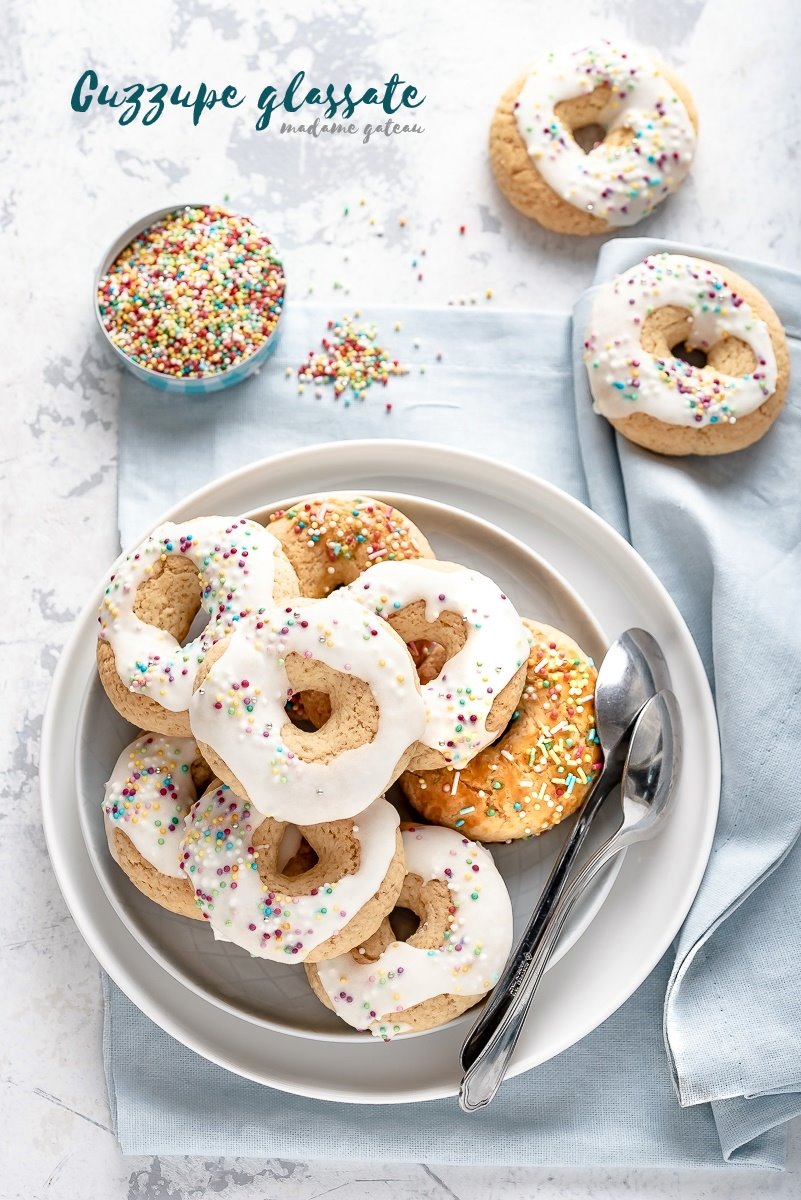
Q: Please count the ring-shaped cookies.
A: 10